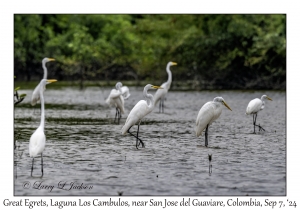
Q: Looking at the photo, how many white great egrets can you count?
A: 7